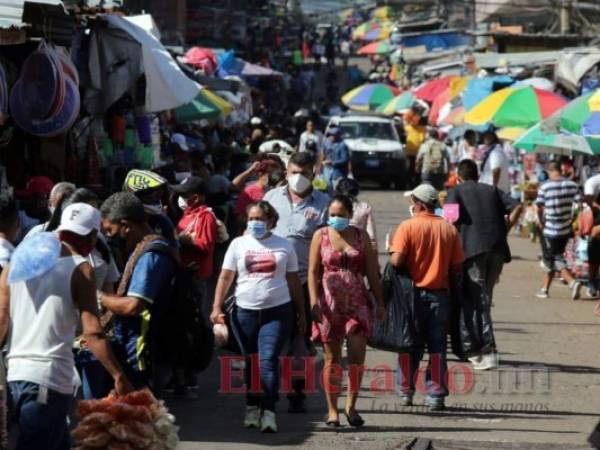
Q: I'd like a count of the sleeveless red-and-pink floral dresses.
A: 1